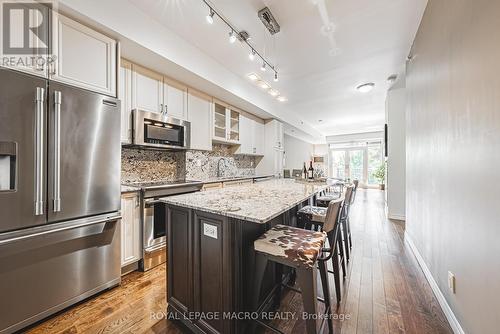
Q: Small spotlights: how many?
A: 5